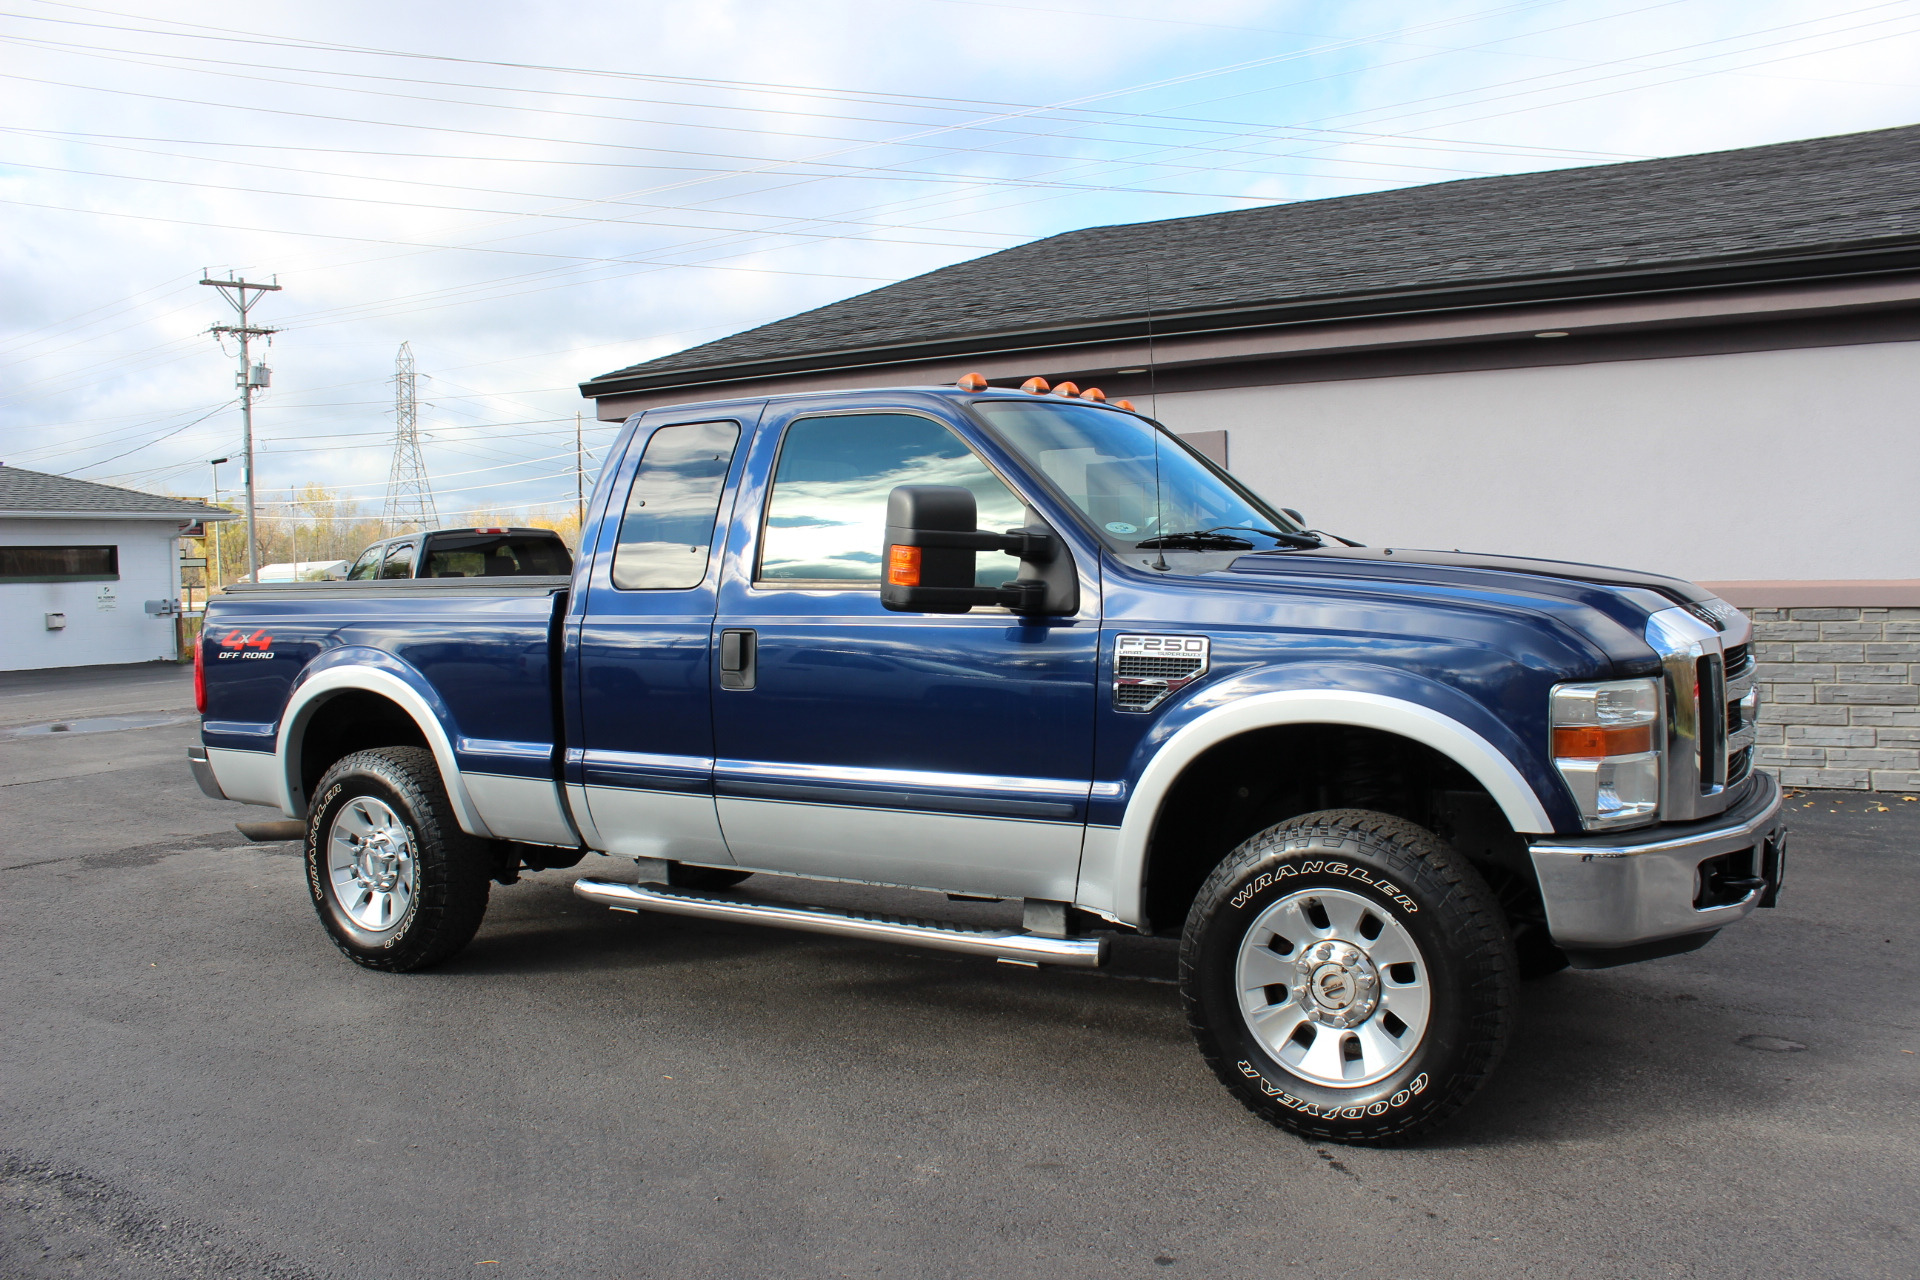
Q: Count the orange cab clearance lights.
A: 5